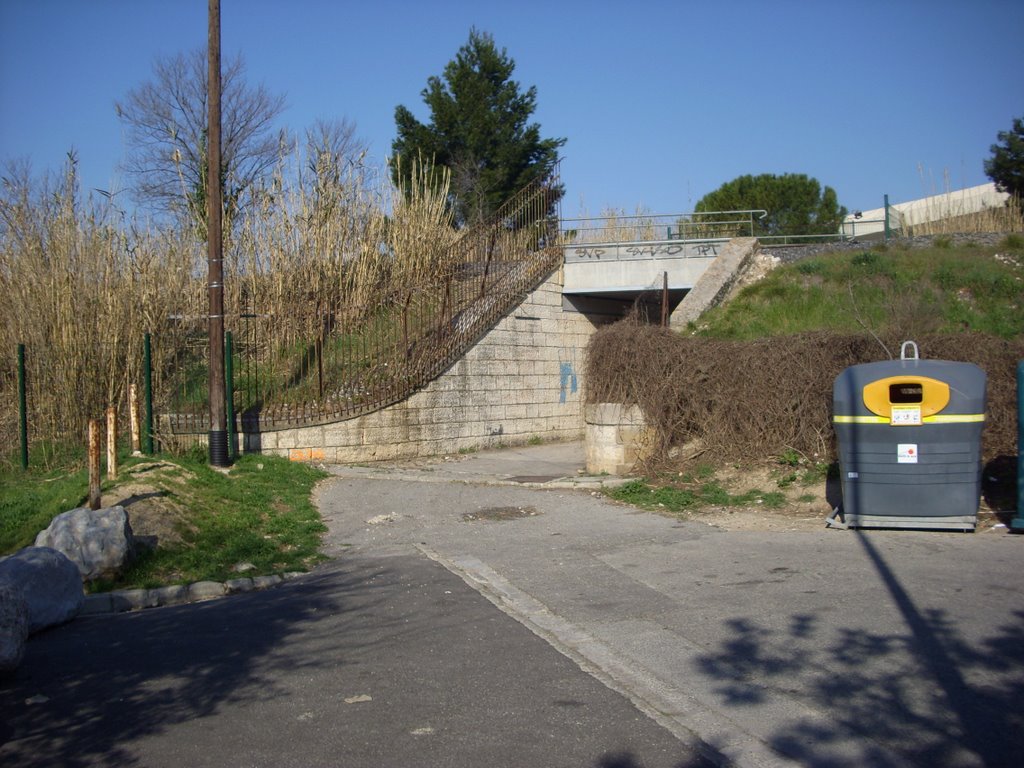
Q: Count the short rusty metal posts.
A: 3